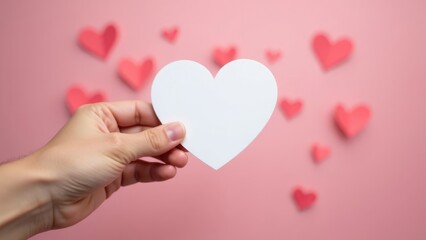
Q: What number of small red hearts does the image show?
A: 11